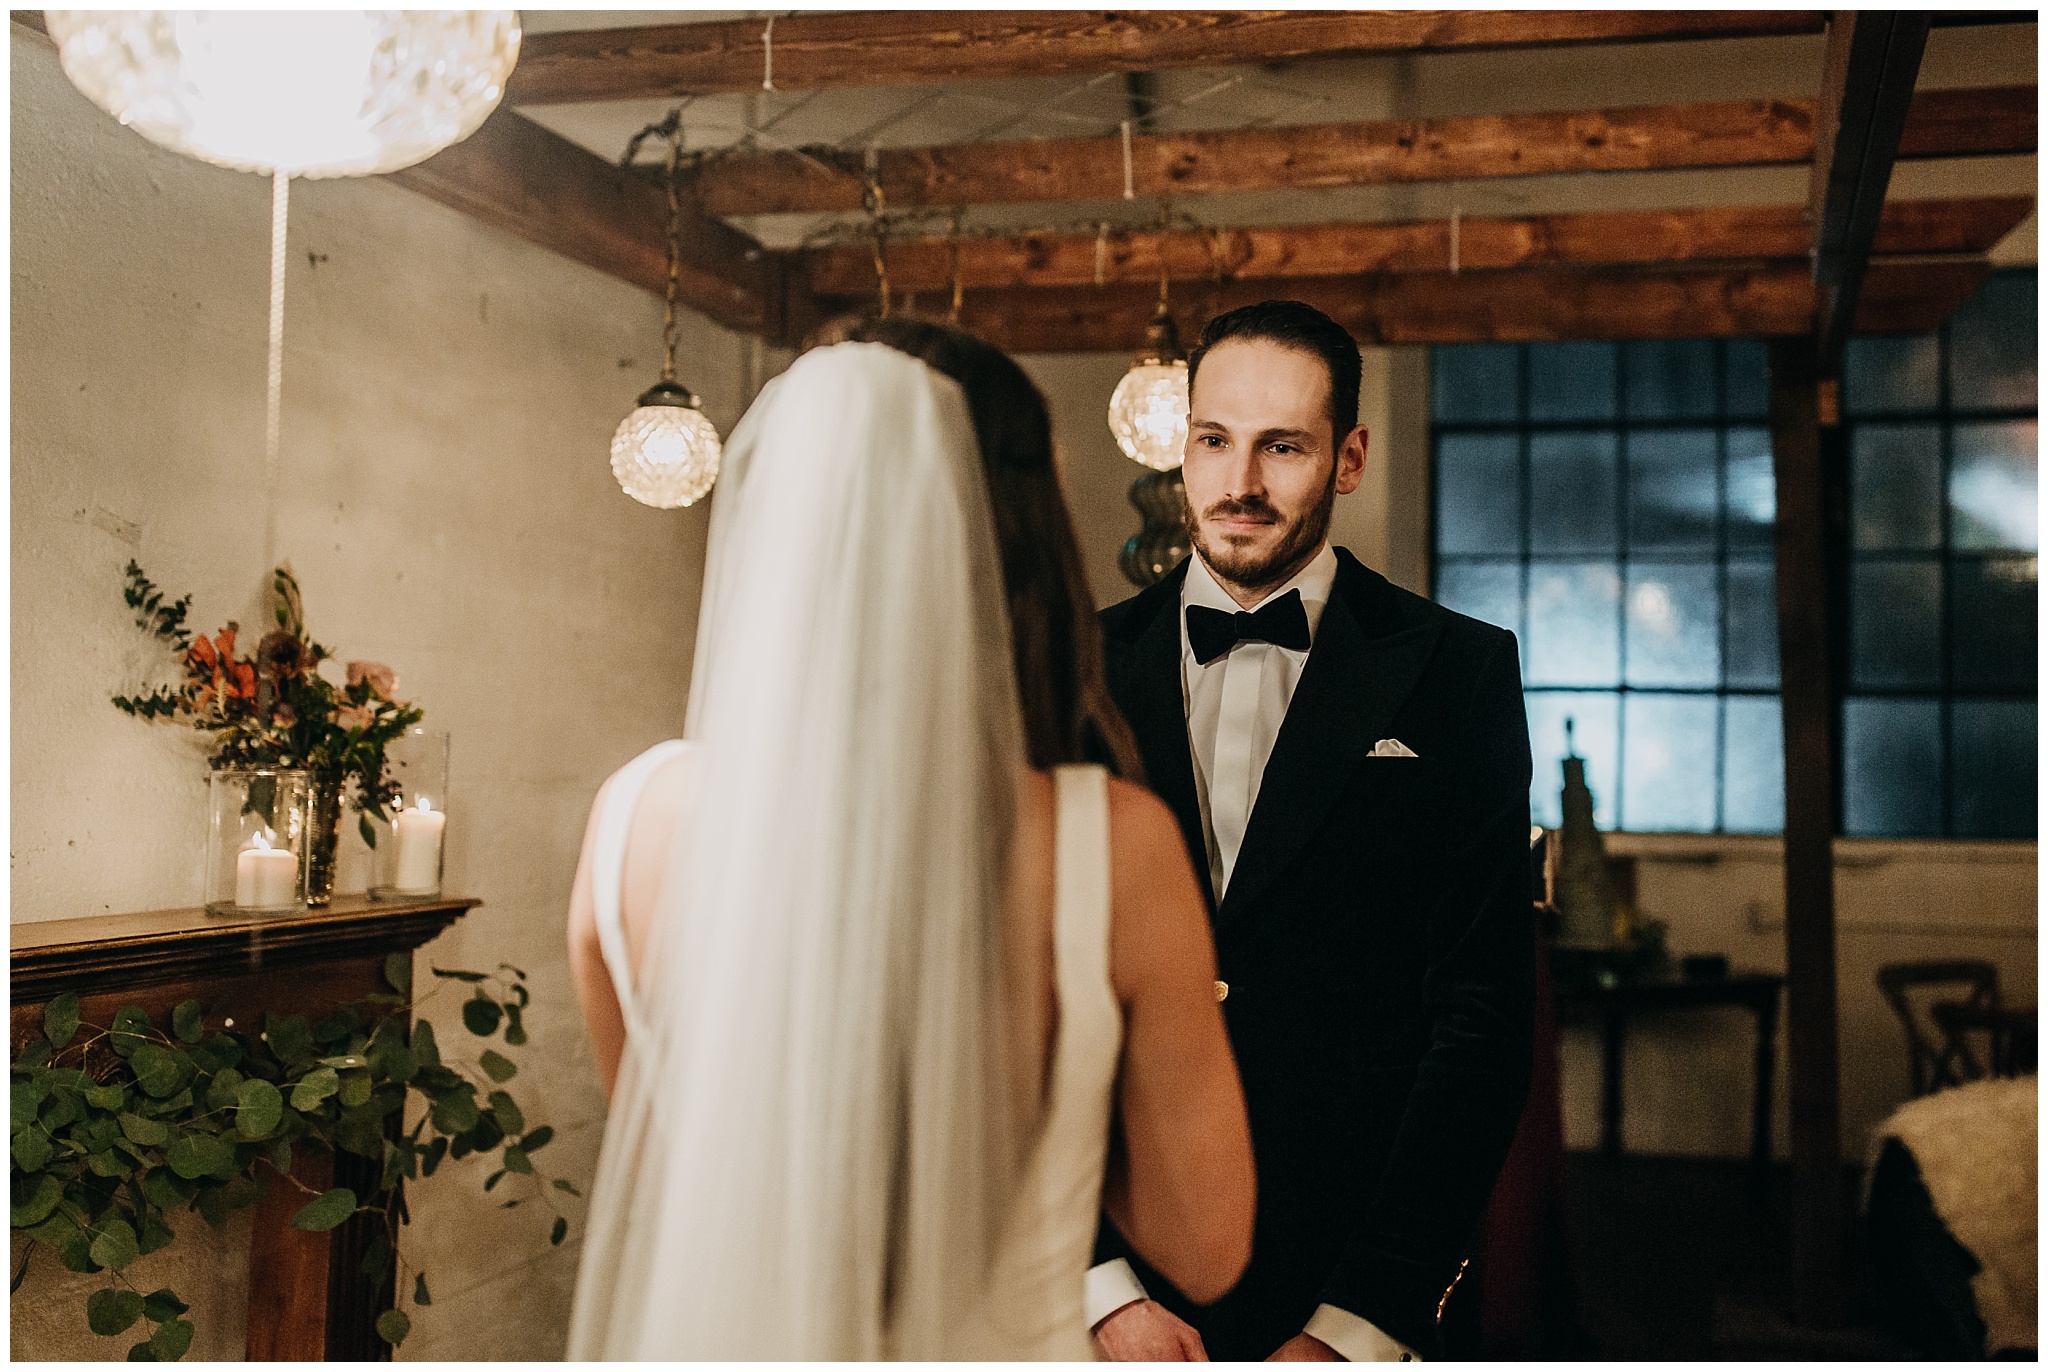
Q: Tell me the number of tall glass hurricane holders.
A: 2